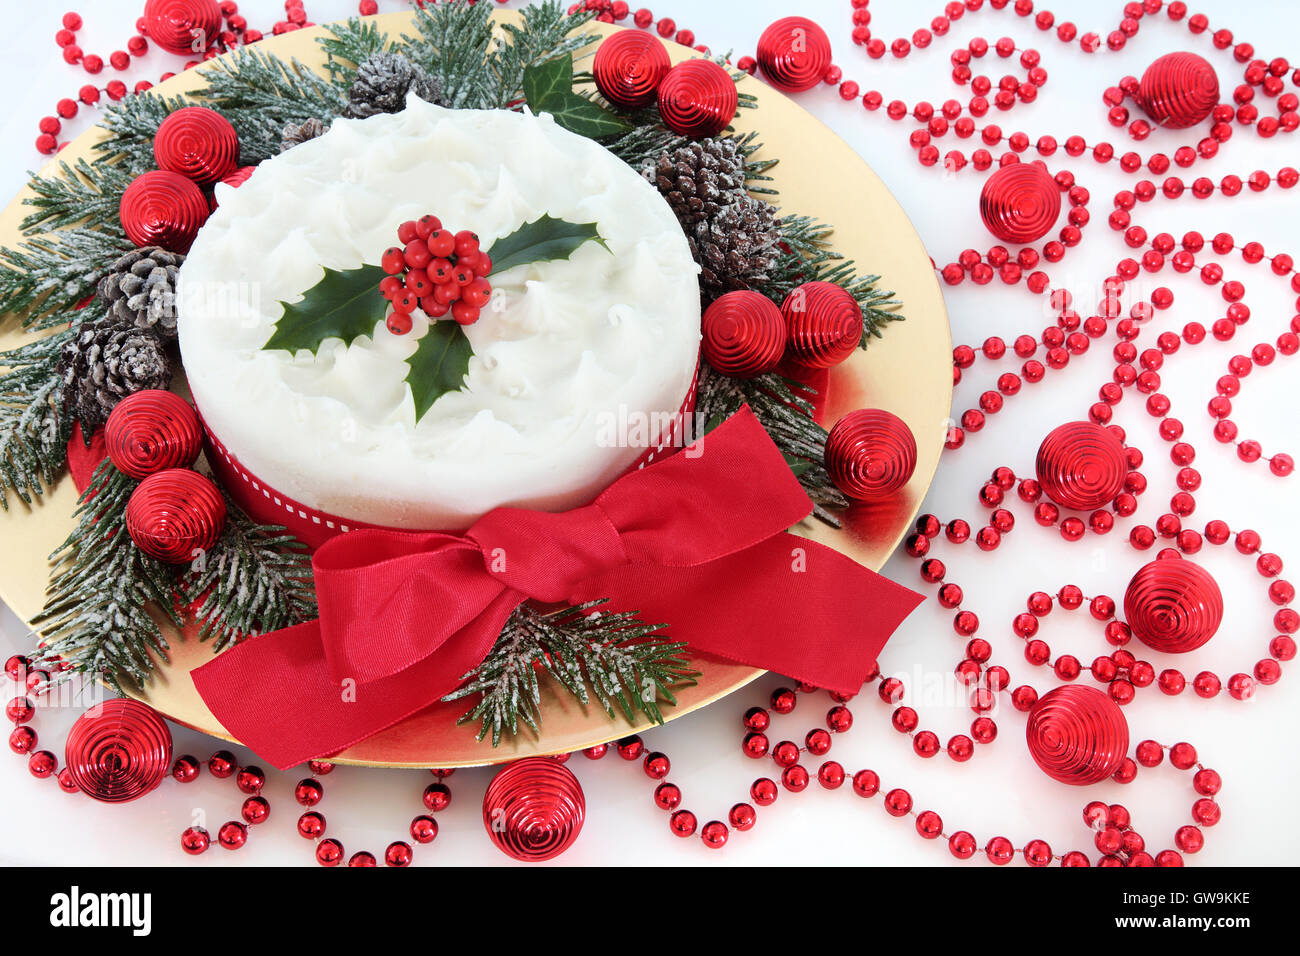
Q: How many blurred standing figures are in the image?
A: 0